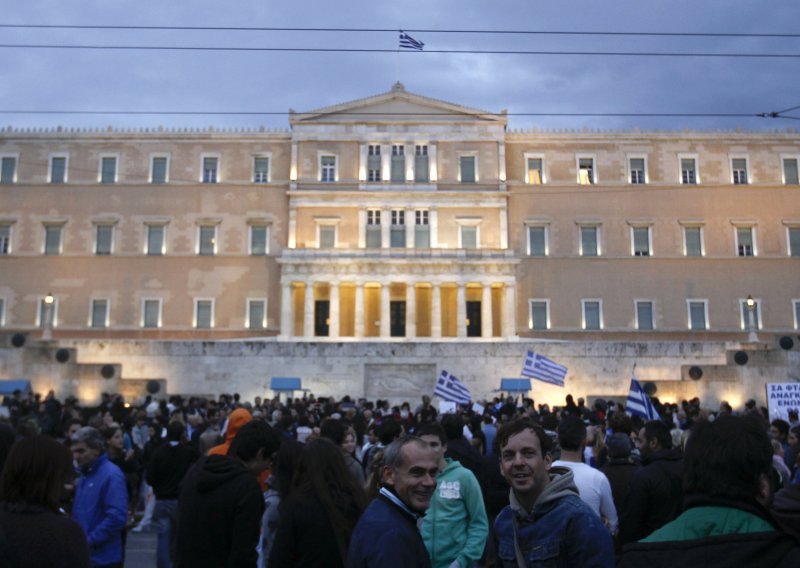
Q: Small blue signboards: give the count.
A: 3